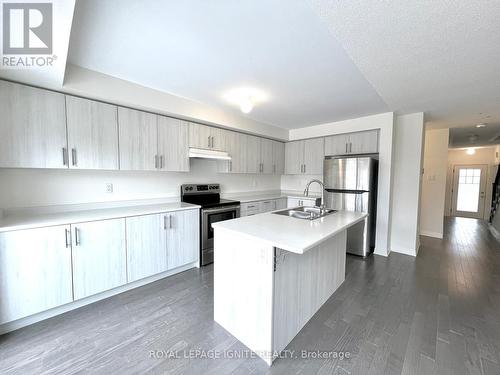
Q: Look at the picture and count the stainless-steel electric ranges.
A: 1